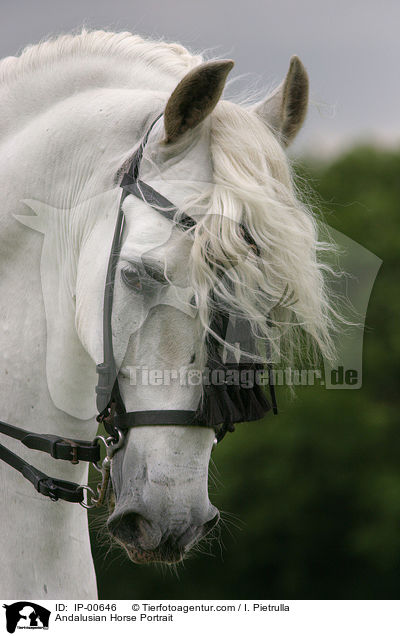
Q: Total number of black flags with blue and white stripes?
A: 0